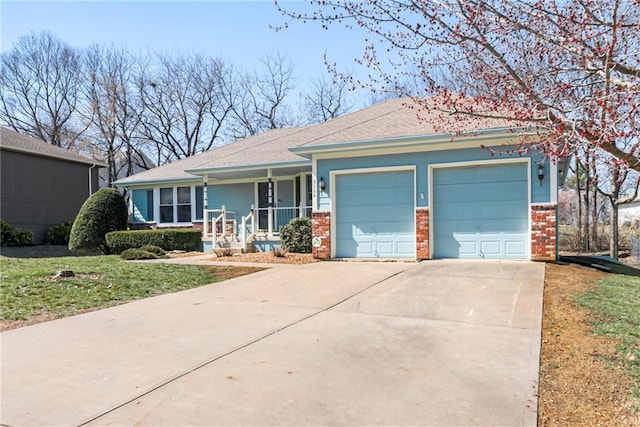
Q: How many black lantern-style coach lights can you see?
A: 2